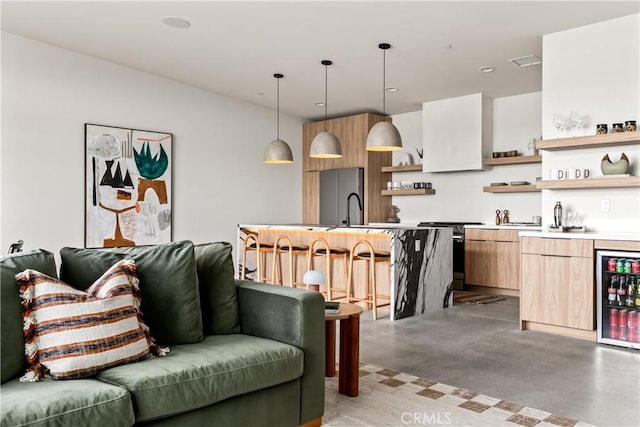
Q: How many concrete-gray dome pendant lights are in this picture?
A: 3